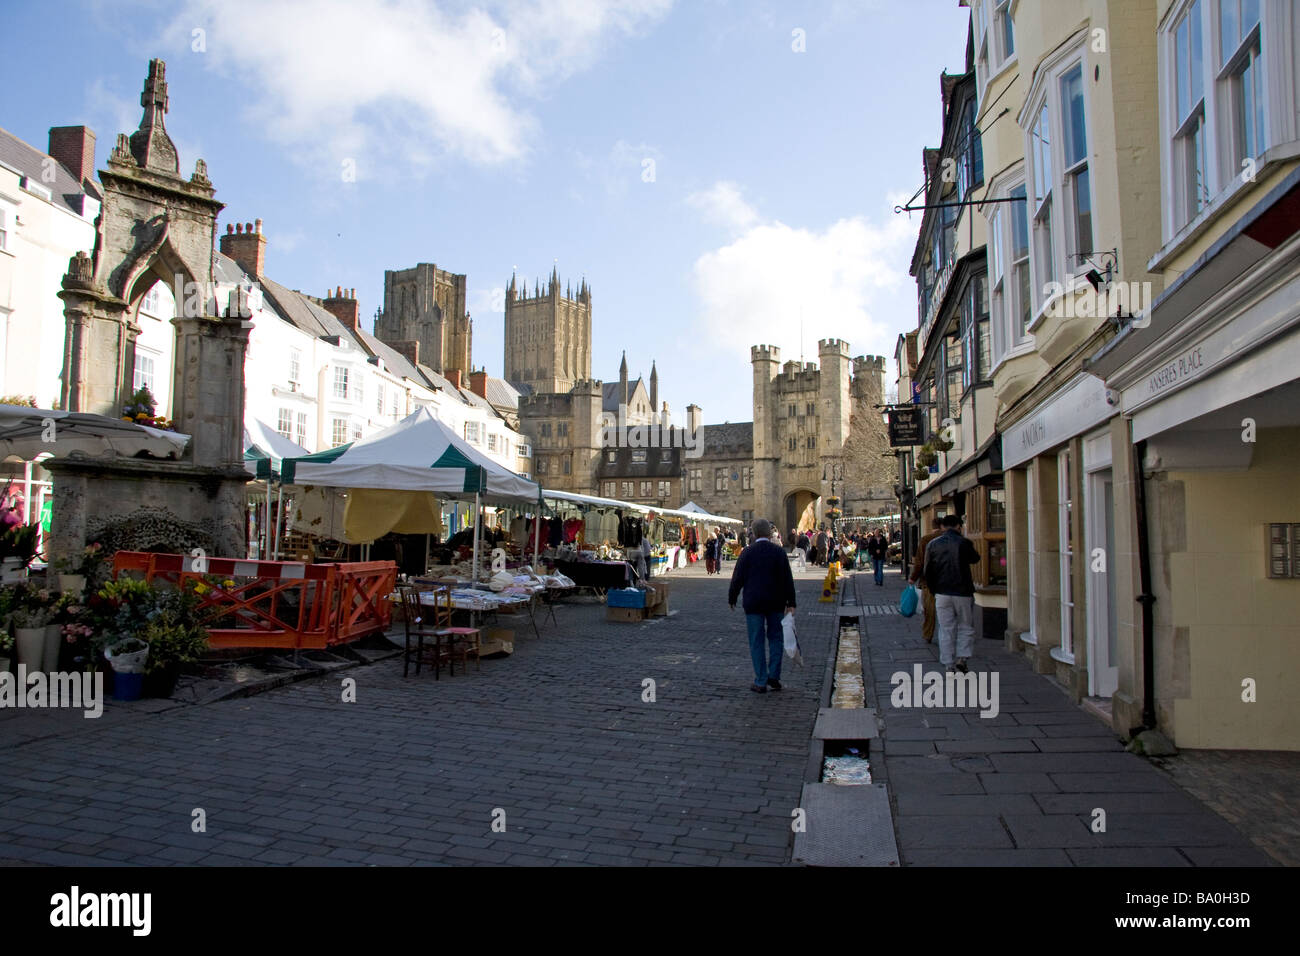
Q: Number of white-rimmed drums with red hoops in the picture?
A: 0